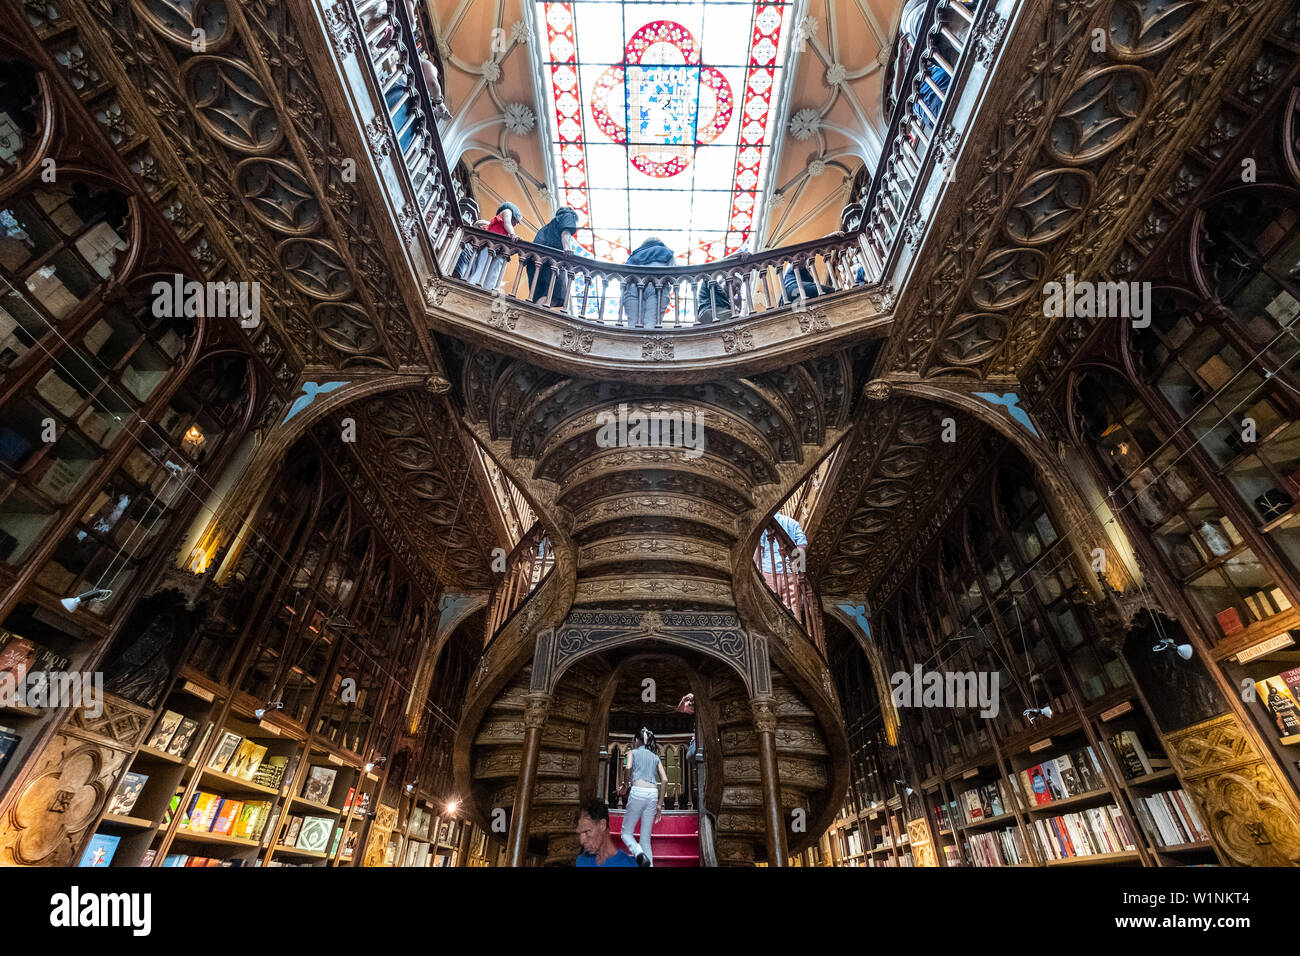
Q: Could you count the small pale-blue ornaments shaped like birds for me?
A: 4